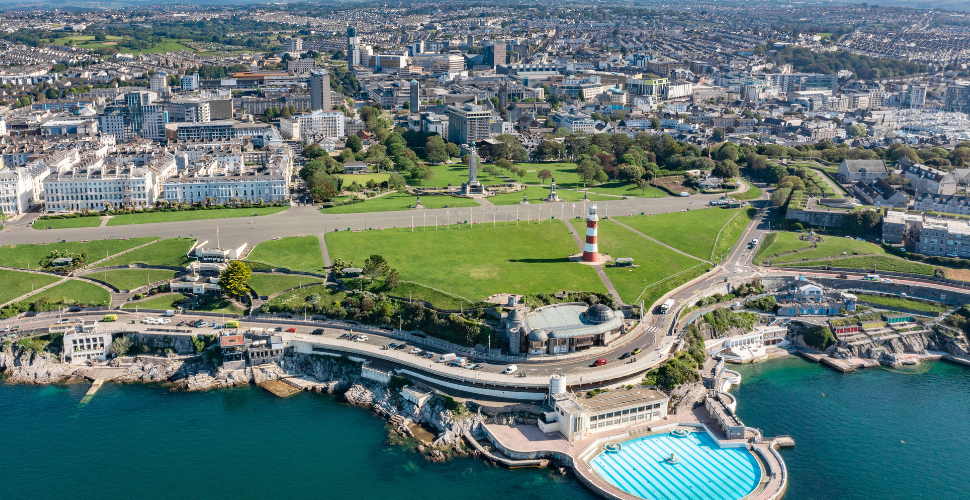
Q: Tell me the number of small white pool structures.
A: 3